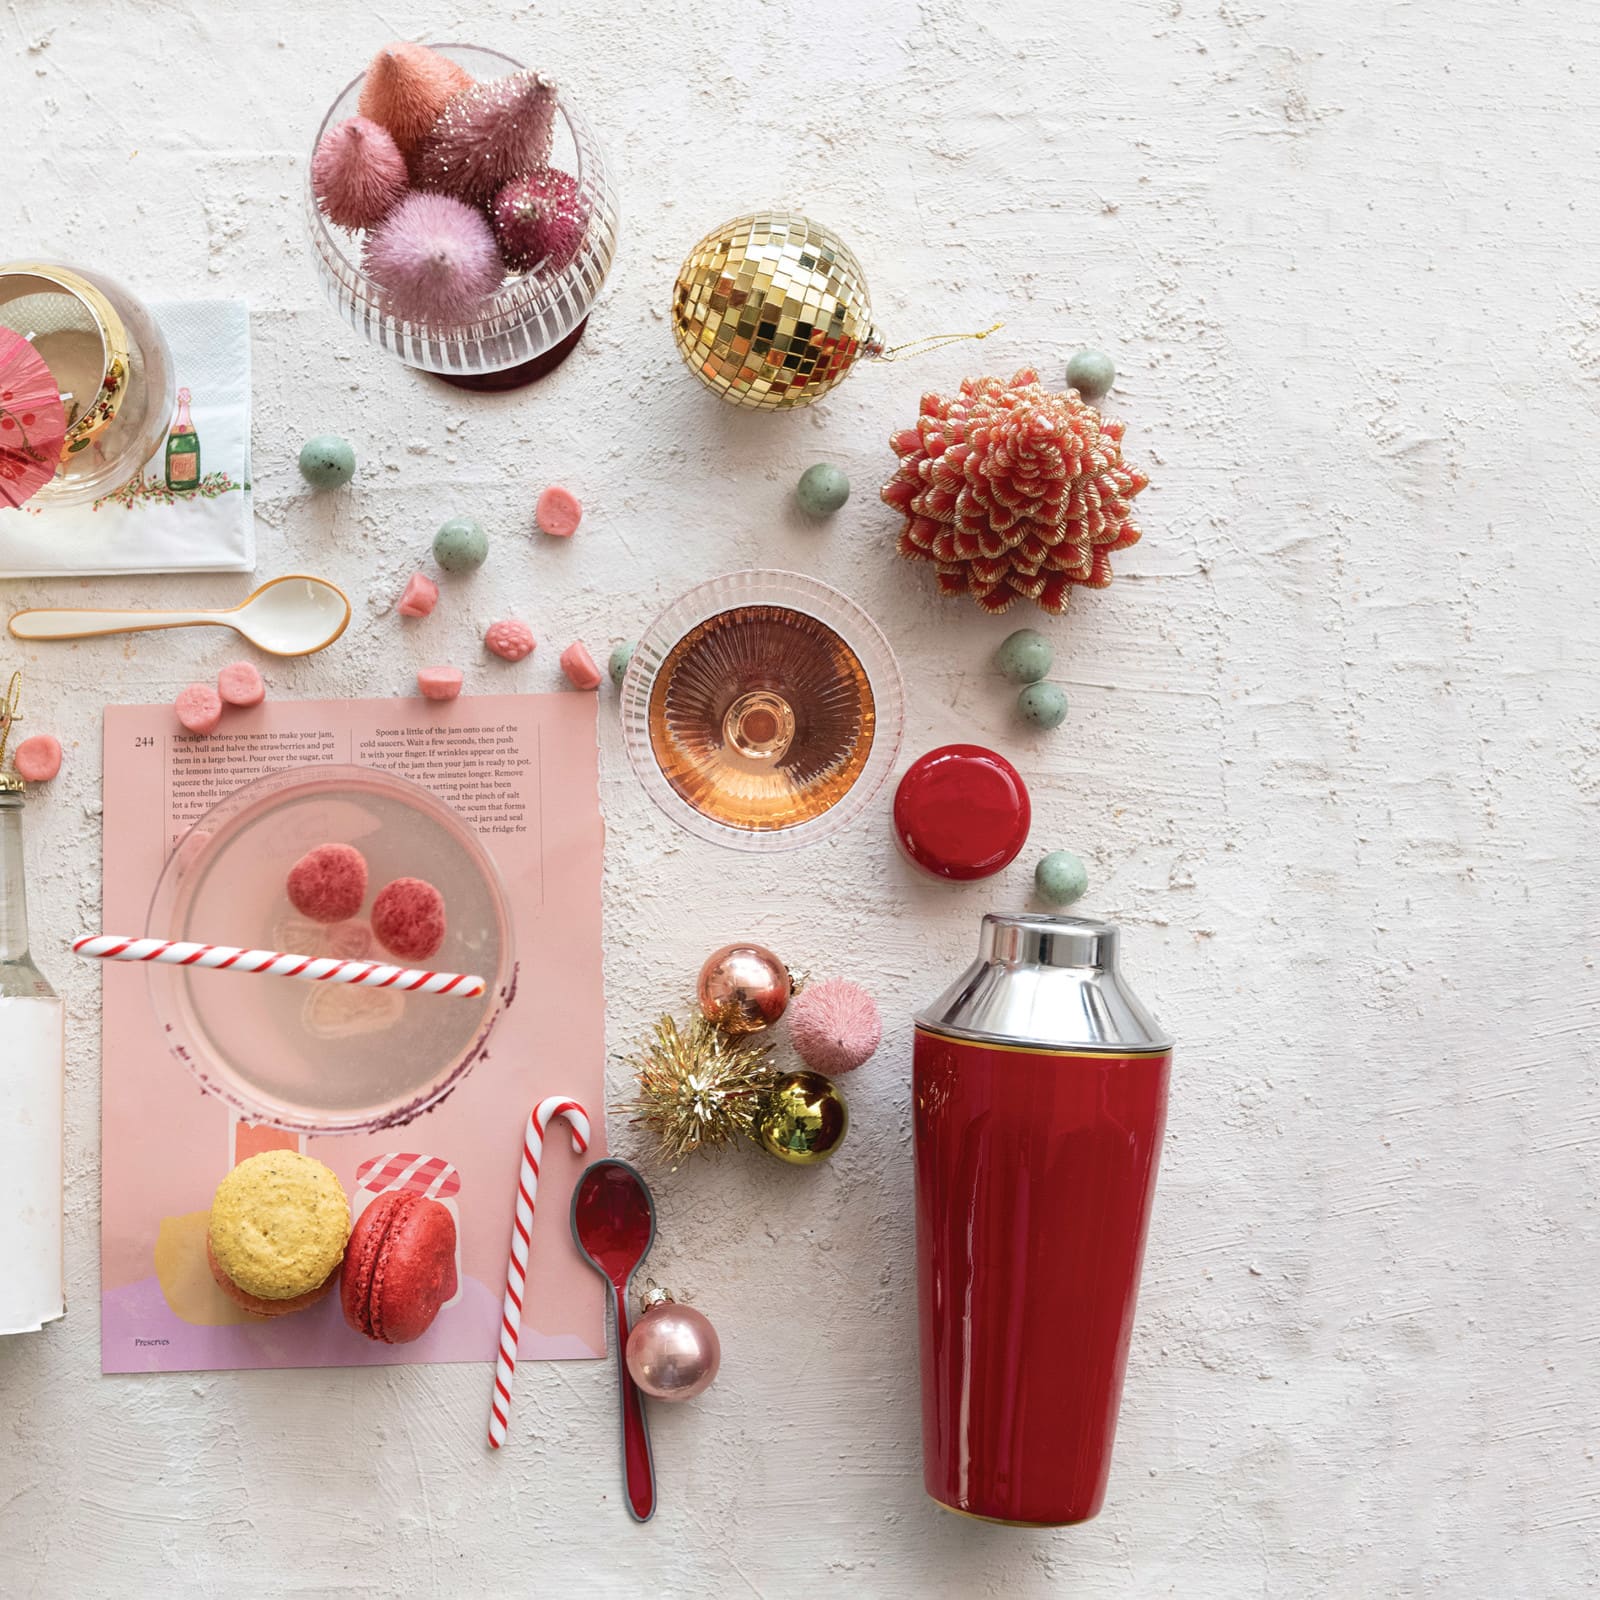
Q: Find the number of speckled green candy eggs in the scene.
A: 8